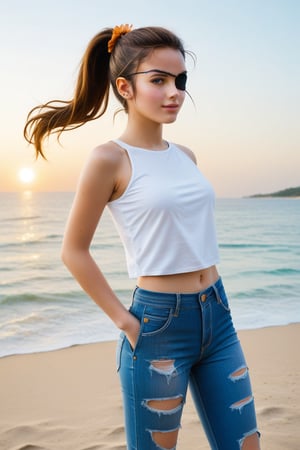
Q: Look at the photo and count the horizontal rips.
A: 6